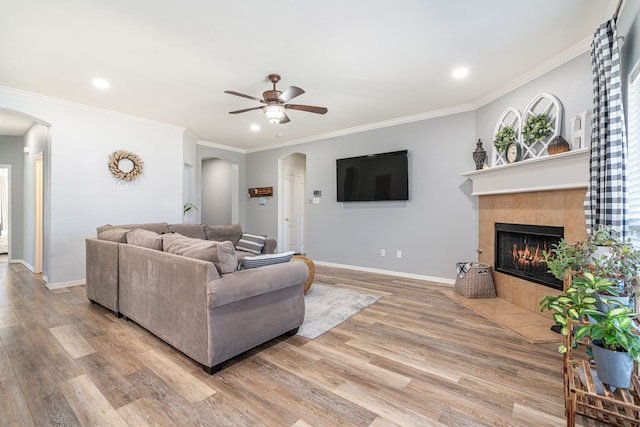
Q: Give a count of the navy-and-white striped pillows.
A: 2